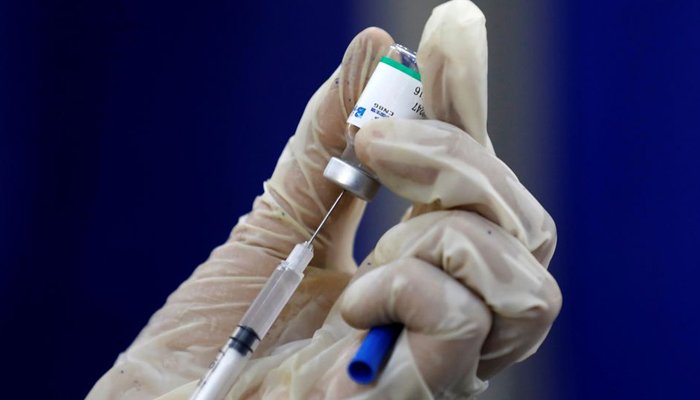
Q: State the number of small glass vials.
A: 1